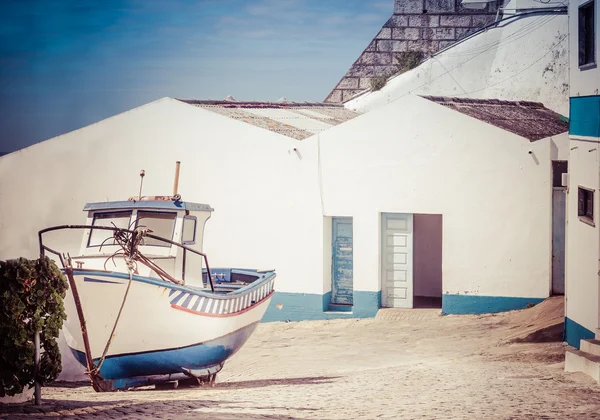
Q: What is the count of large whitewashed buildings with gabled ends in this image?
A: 2